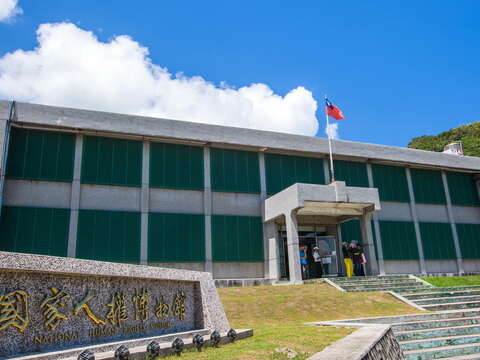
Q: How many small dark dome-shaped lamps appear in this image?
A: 7